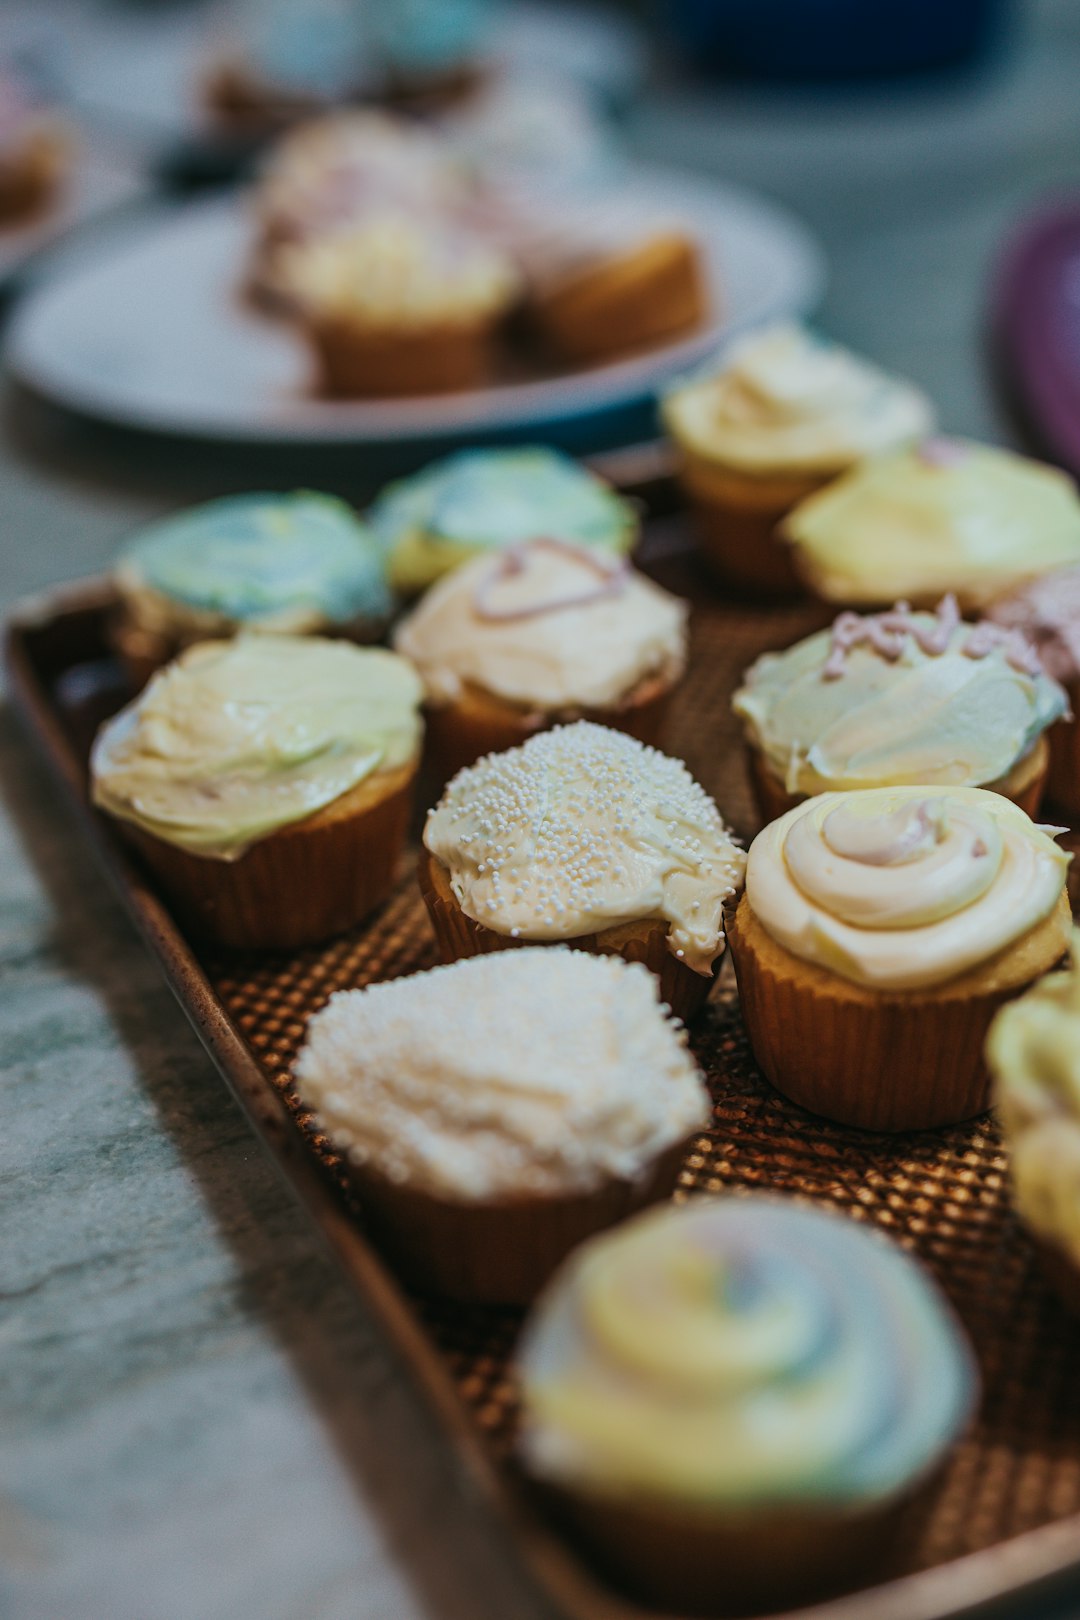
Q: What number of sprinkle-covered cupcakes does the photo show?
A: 2